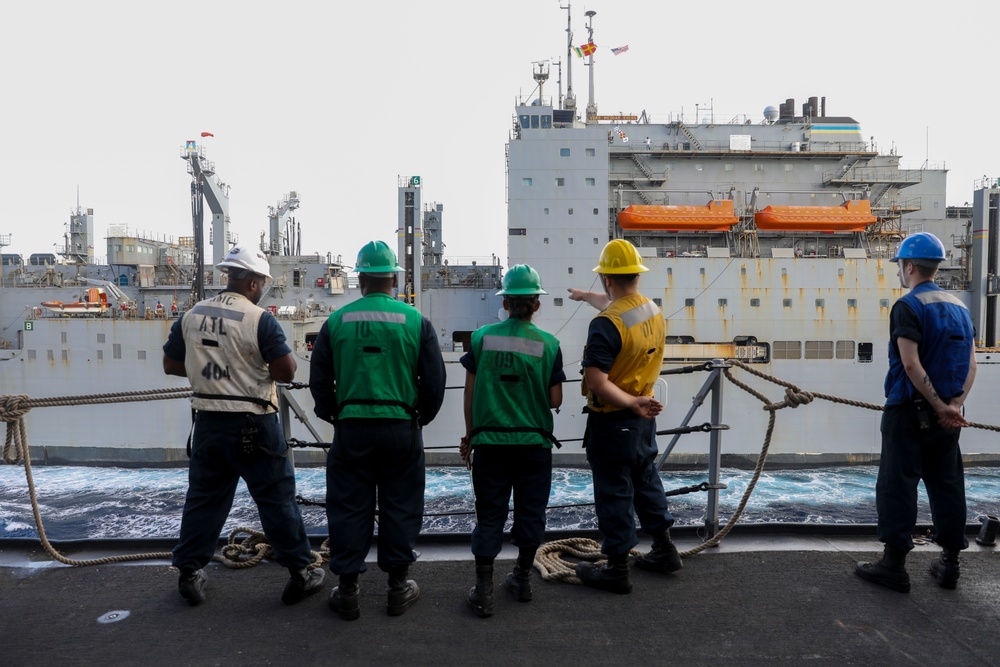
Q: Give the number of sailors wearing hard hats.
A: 5